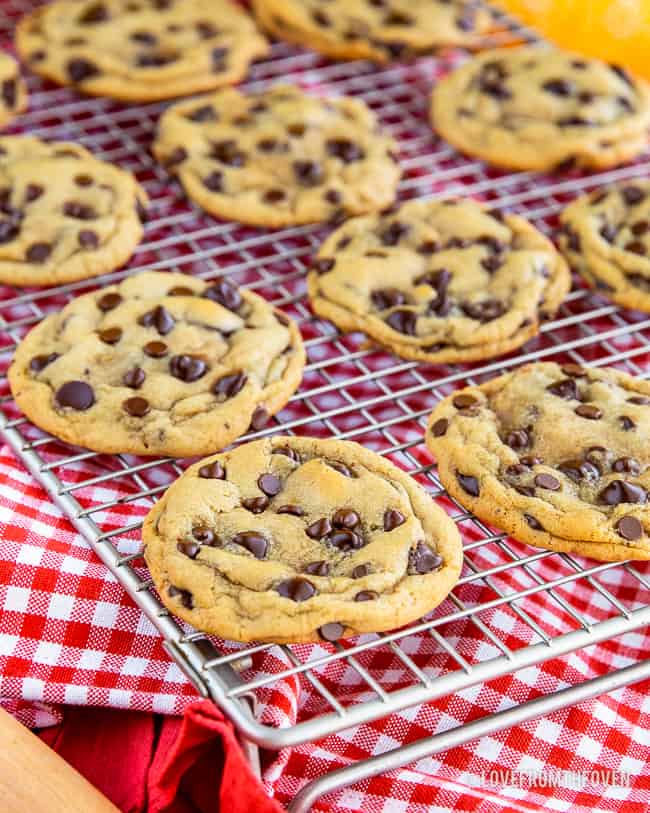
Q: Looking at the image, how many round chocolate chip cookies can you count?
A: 11